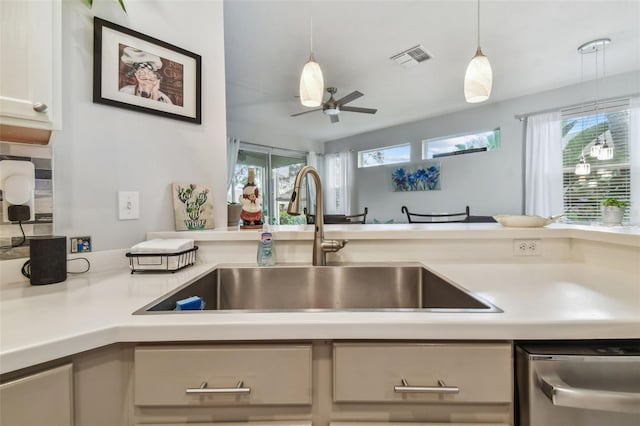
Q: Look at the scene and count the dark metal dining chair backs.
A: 2